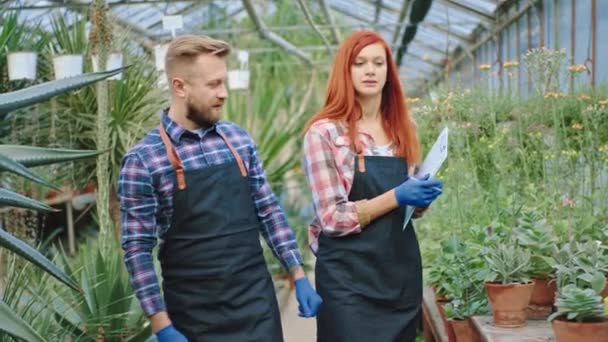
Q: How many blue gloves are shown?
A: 3